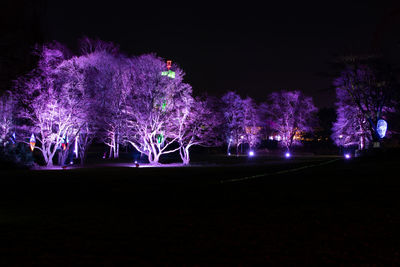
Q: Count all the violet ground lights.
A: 3